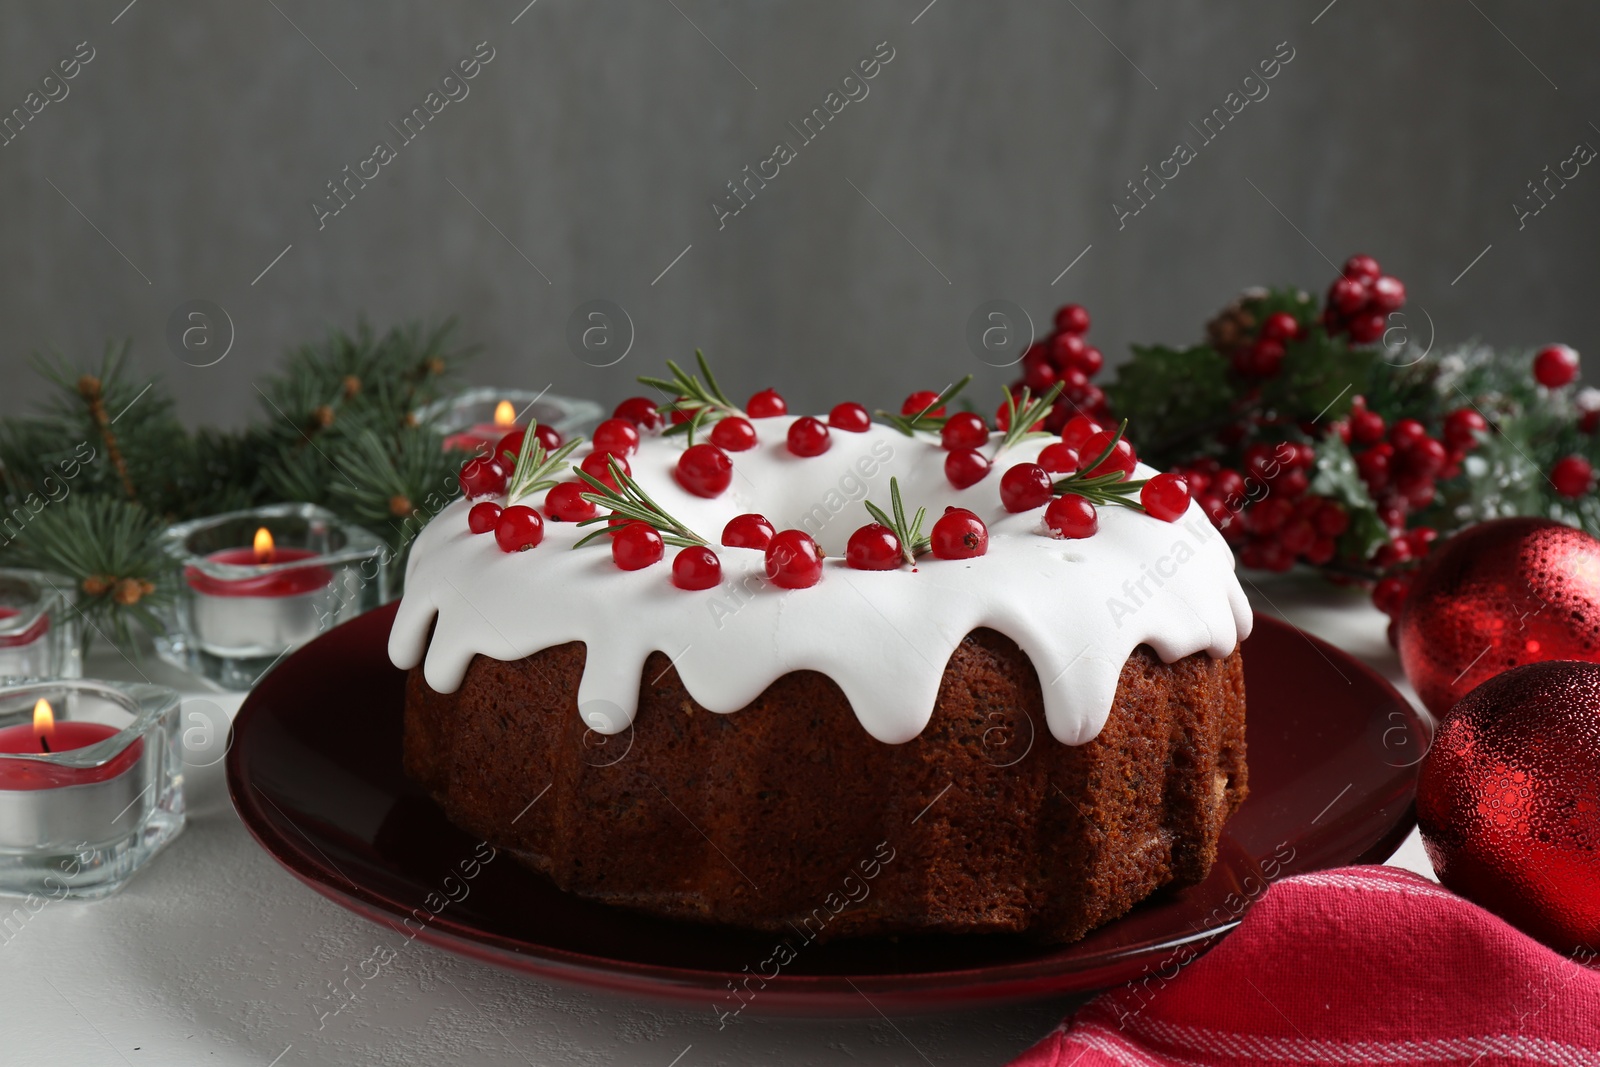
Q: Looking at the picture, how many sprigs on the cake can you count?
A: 7